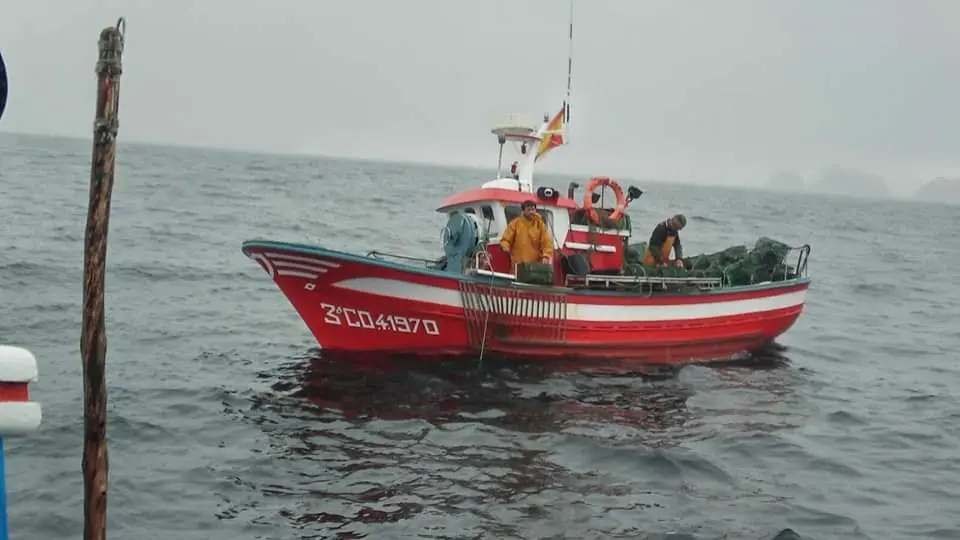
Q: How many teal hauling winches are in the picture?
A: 1